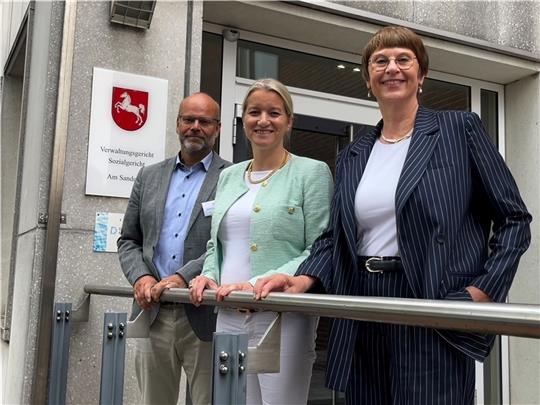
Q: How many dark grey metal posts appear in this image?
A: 3